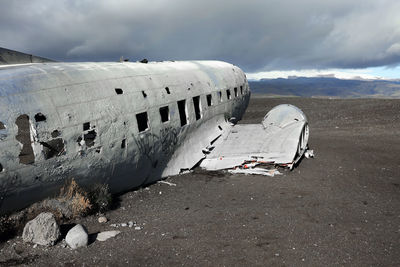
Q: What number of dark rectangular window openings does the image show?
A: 9